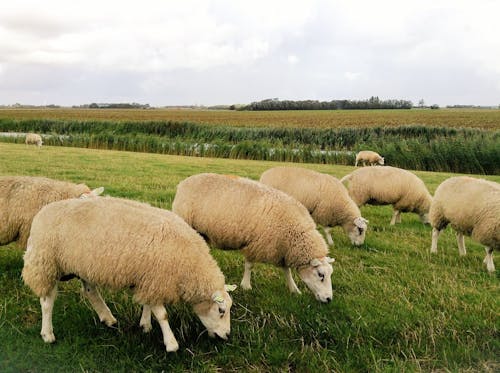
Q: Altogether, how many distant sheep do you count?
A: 2